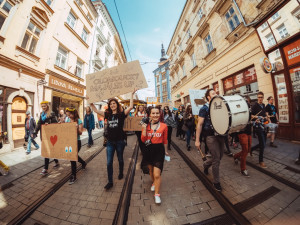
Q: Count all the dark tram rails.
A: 4